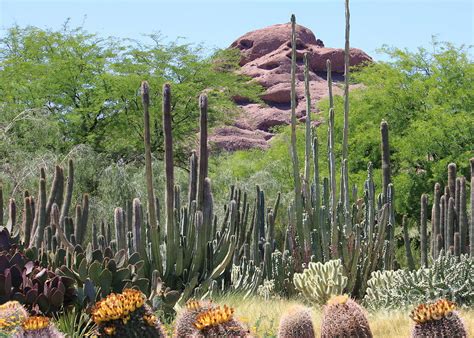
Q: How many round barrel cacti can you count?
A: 8